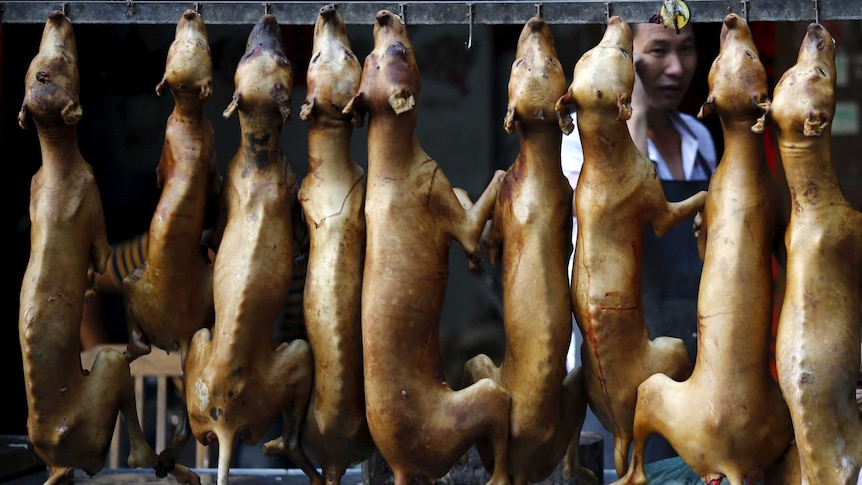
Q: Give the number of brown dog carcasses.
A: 9